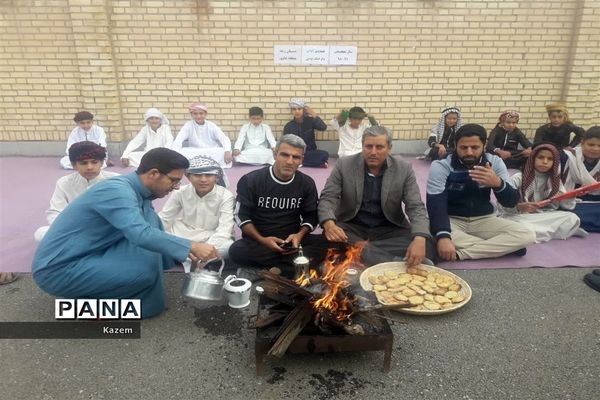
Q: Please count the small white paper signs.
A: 3